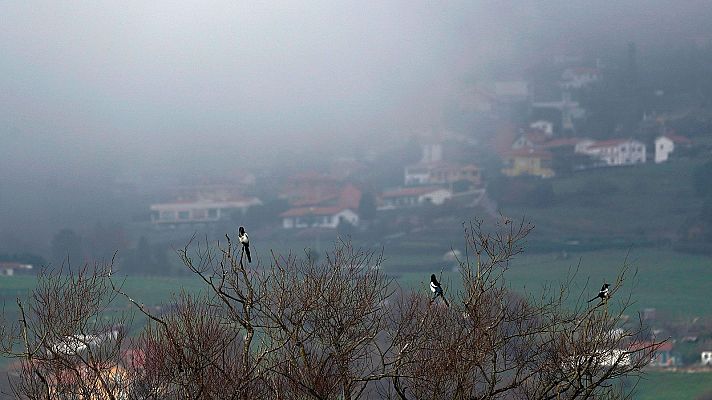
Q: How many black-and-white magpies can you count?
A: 3